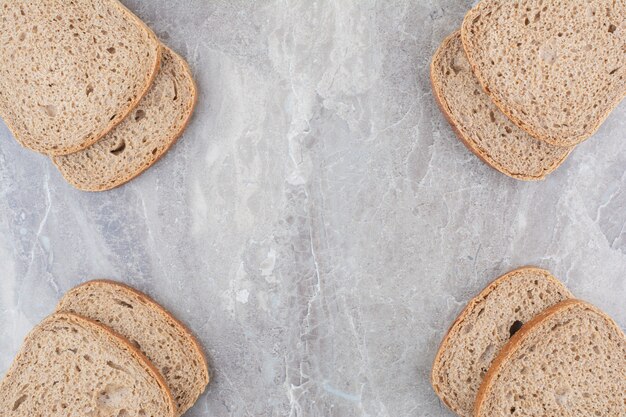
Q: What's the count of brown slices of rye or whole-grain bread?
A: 8